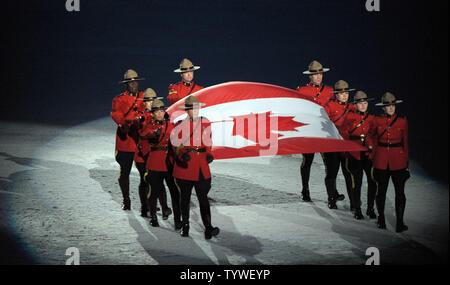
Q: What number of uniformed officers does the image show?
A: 9